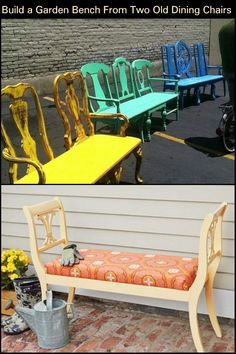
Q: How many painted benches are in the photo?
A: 4